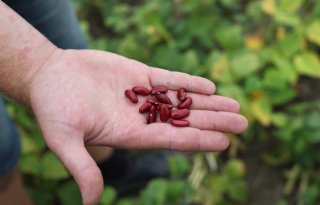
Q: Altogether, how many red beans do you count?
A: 13